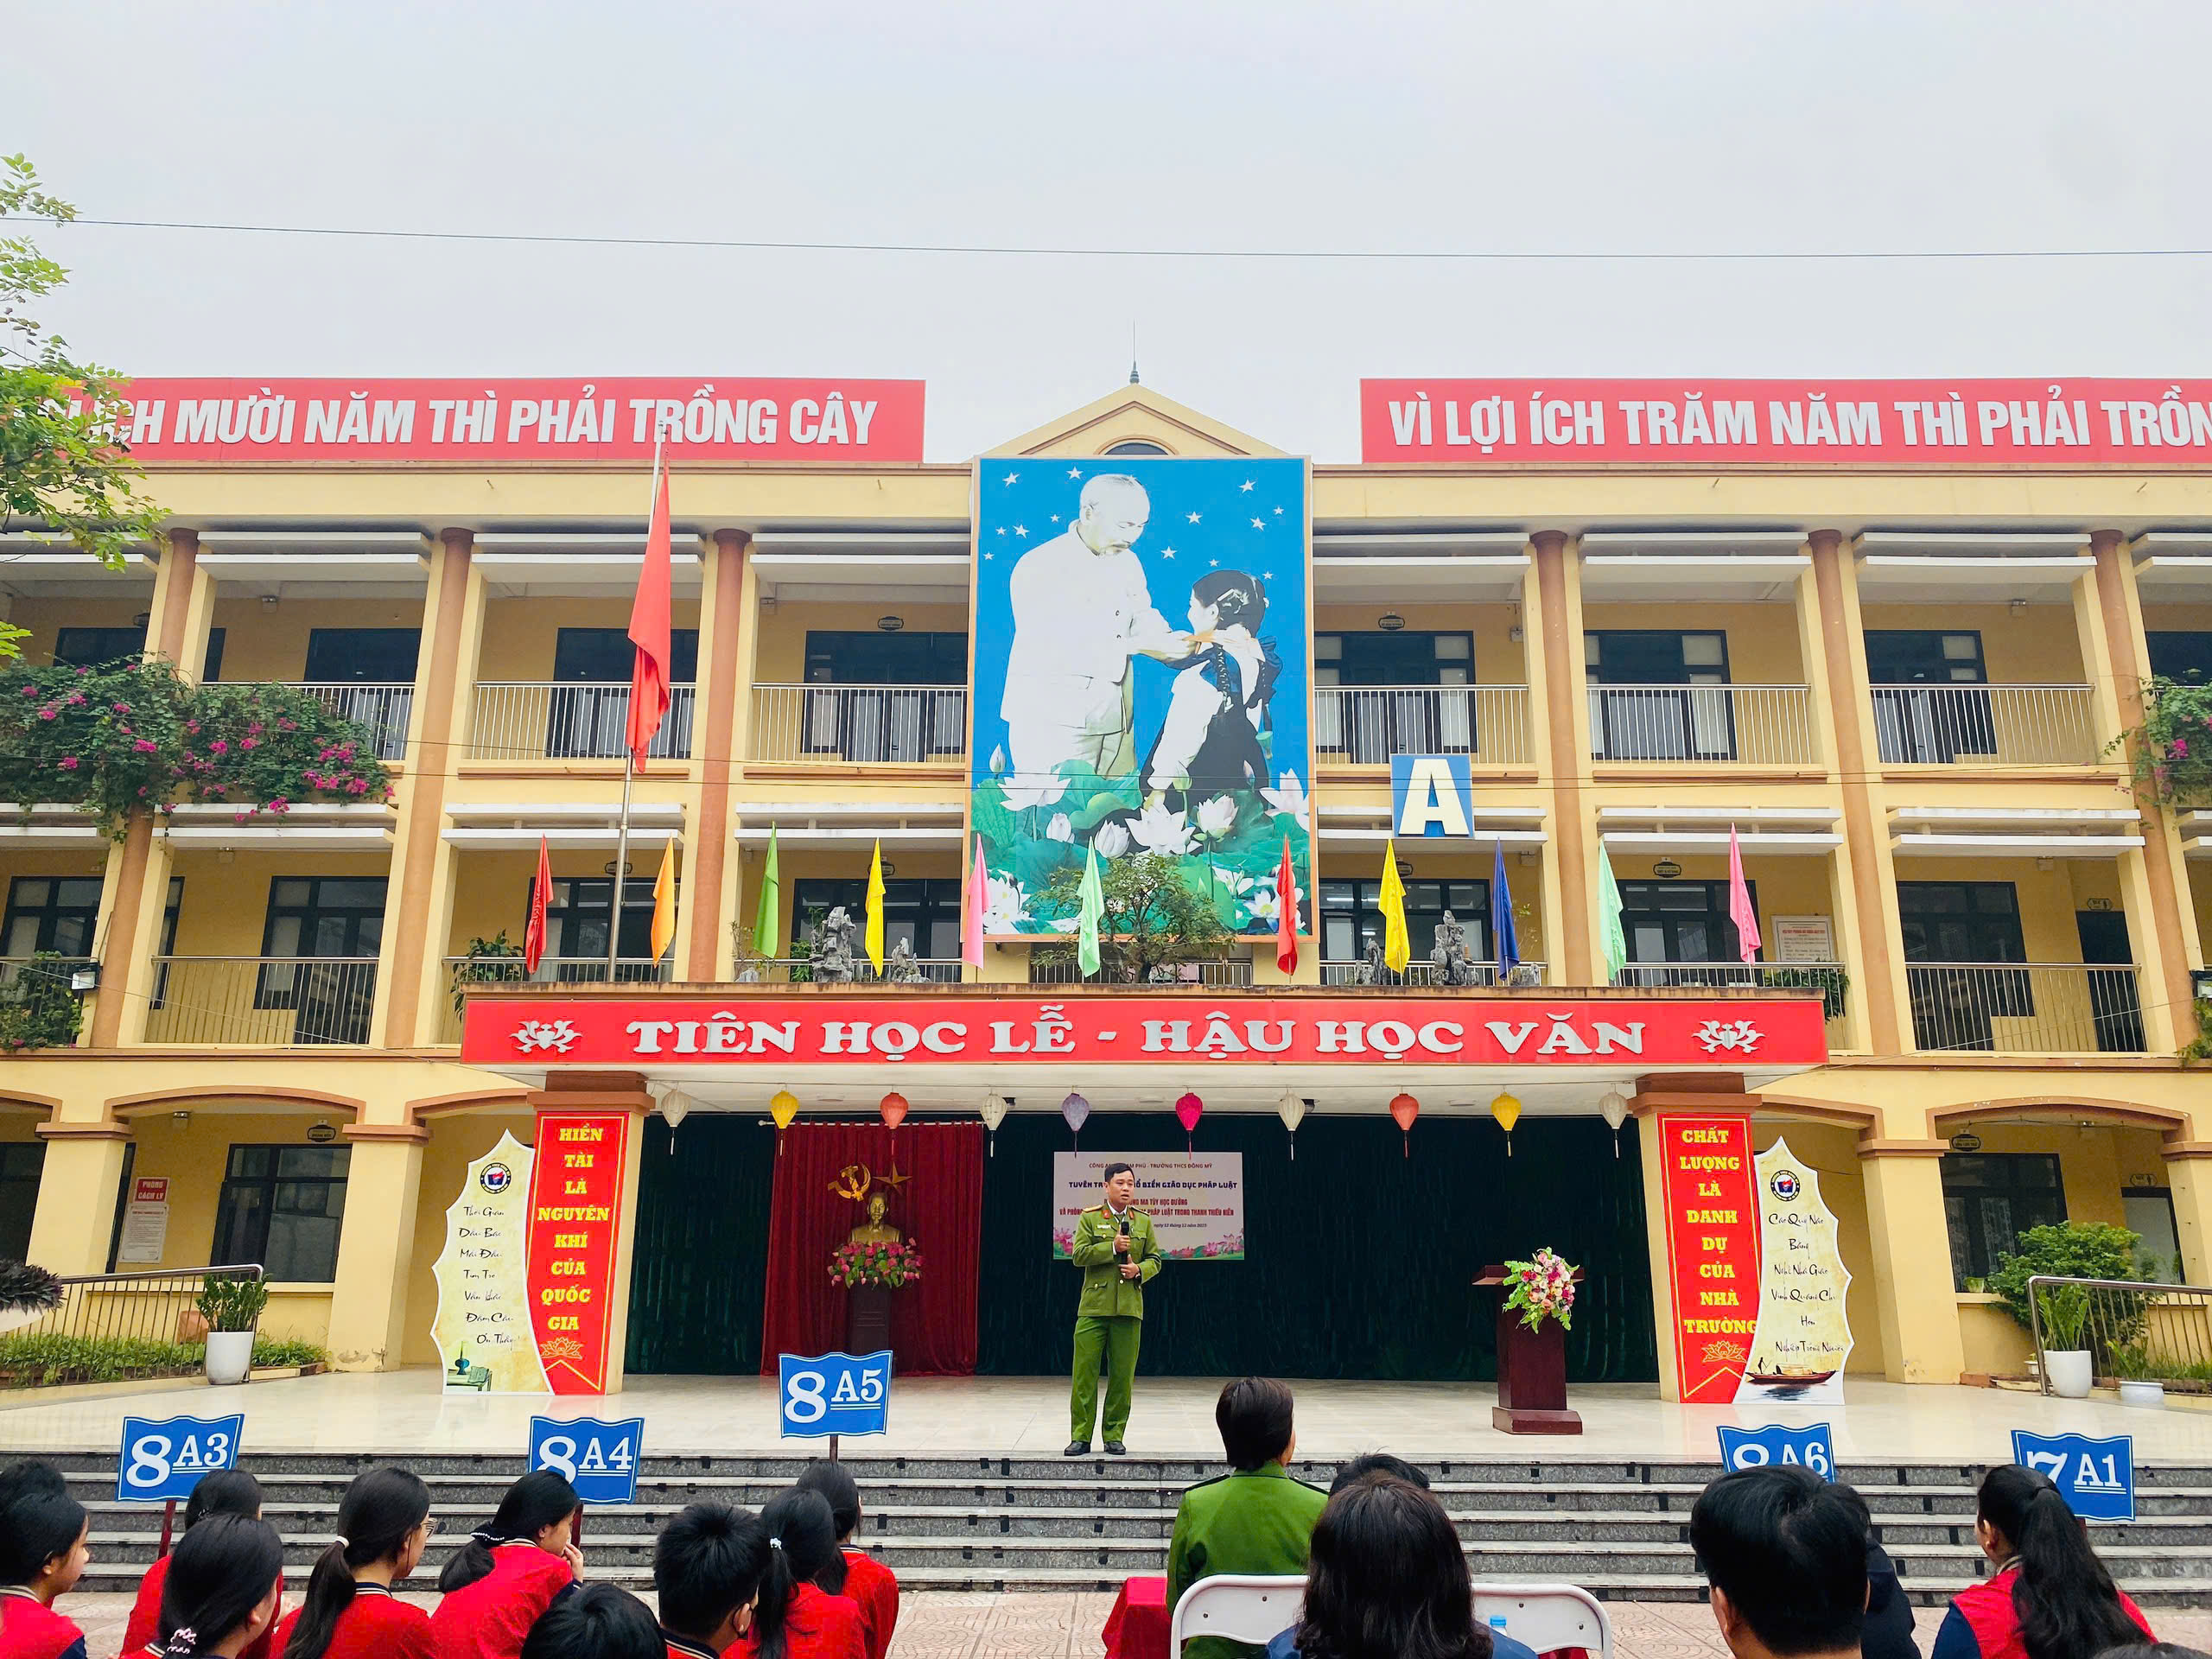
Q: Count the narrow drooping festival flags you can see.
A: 11